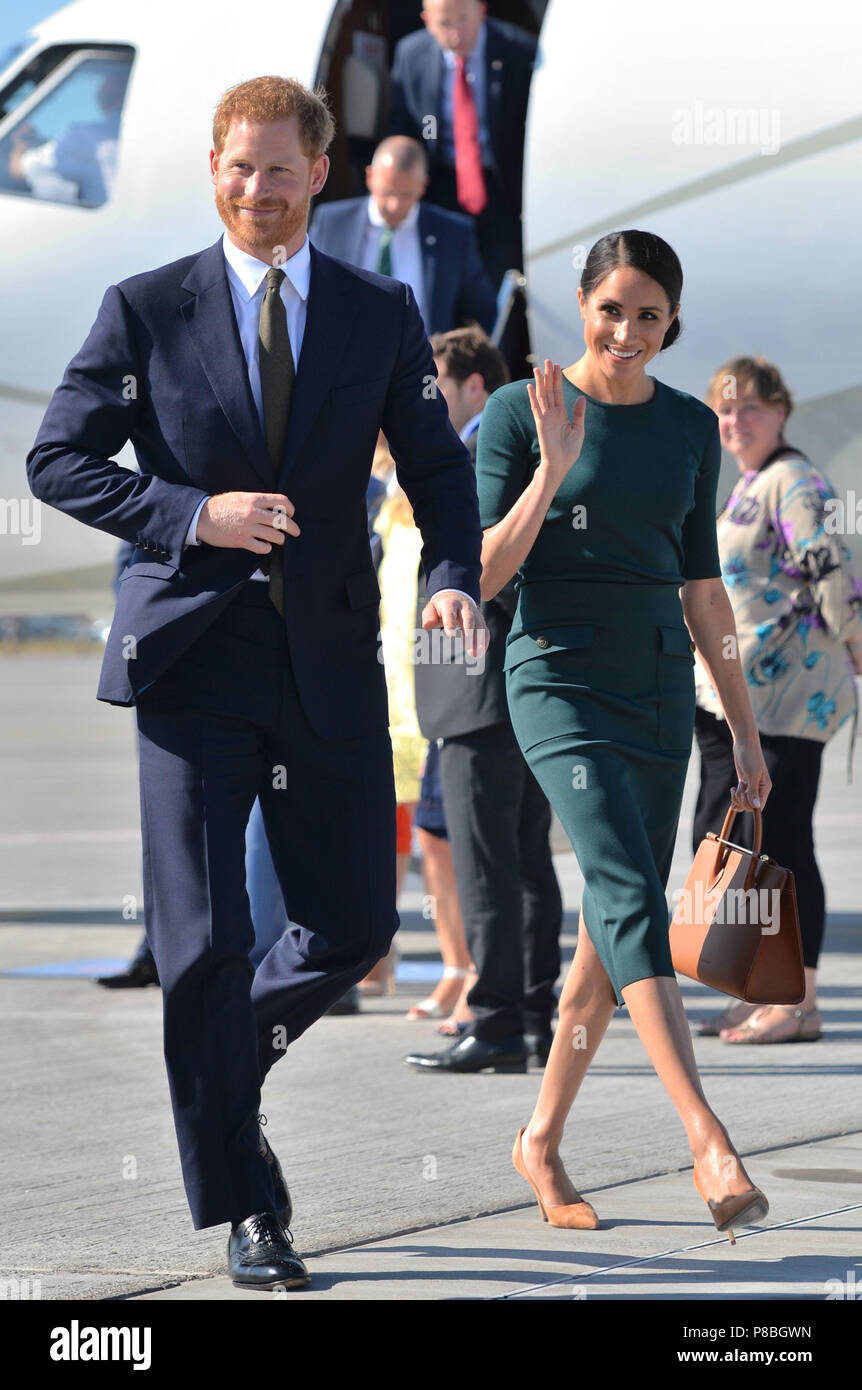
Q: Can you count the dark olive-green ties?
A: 1